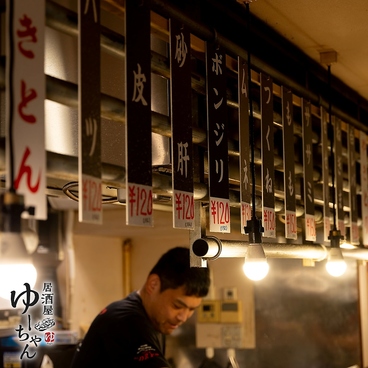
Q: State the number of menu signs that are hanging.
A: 13